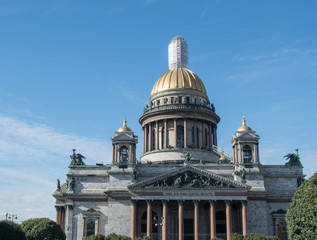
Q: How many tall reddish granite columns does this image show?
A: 8